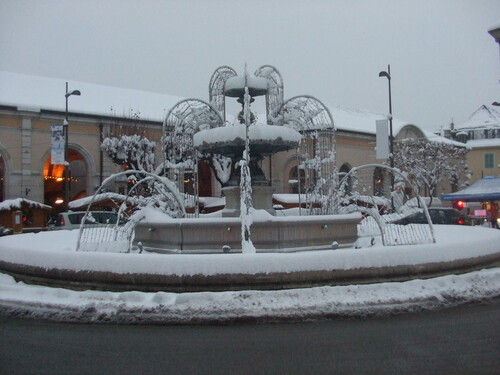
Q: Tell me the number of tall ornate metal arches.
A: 4